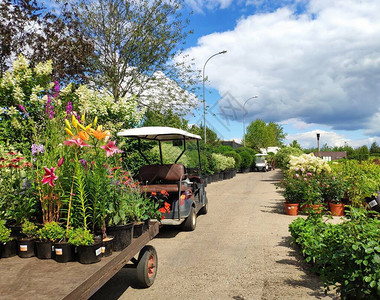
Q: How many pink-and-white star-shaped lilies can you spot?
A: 3